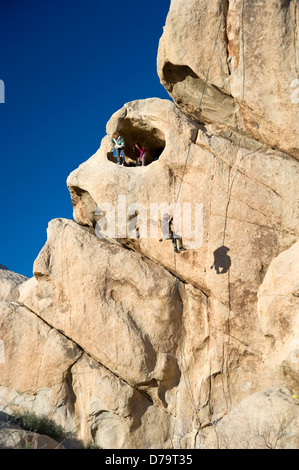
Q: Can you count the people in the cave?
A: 2